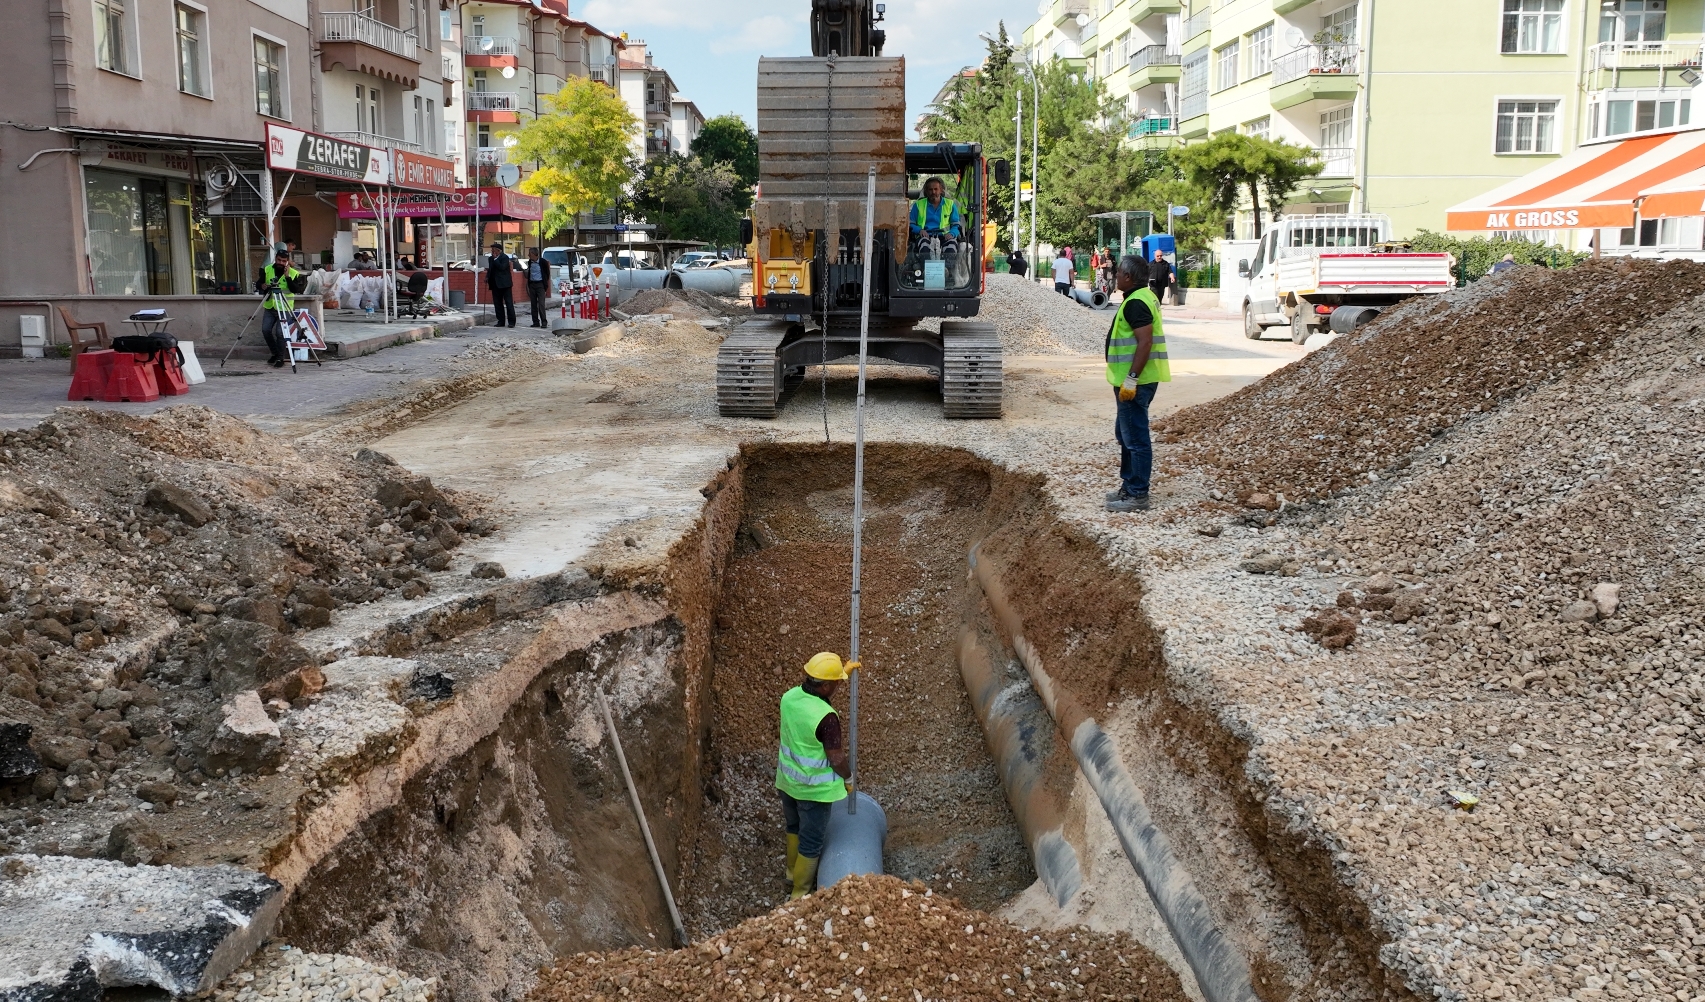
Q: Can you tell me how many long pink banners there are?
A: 1